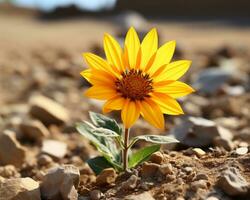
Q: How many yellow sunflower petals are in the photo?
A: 13